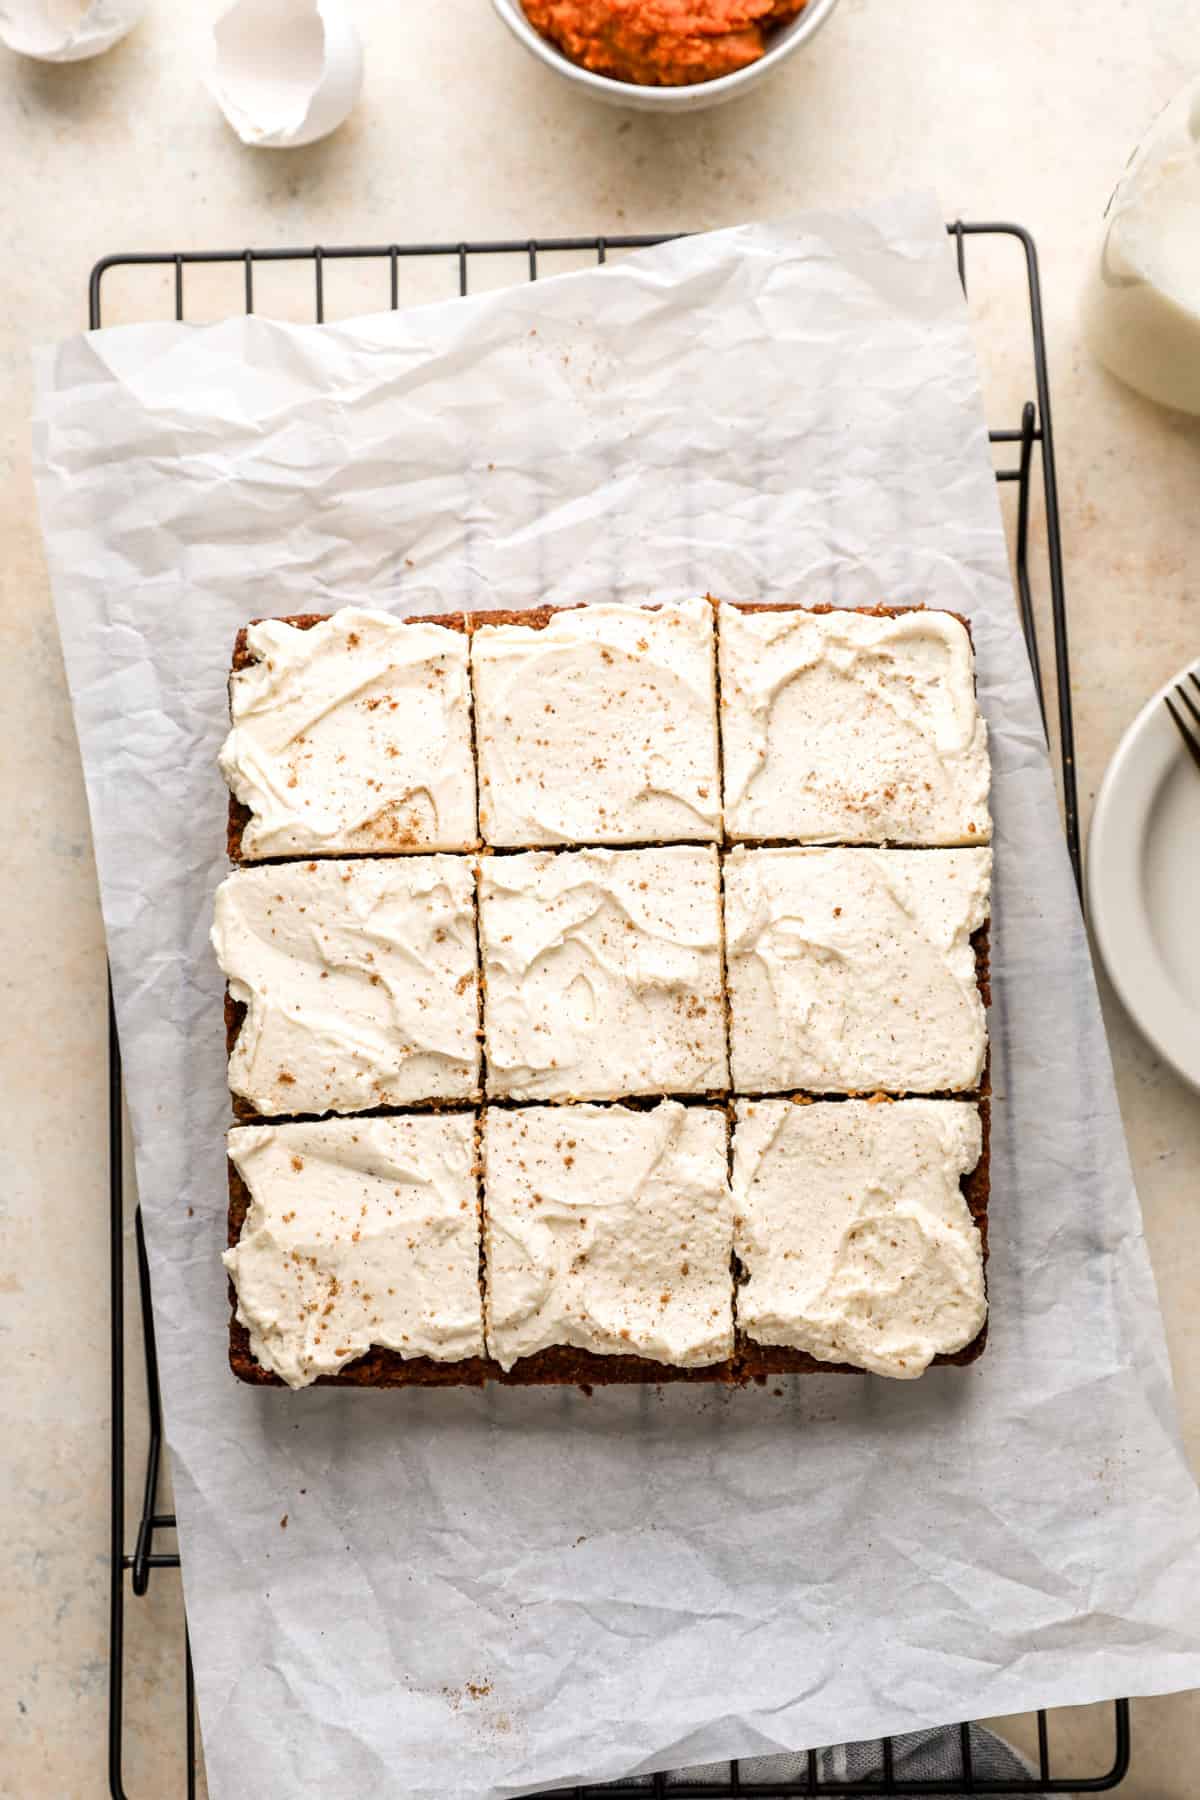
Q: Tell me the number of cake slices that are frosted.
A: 9